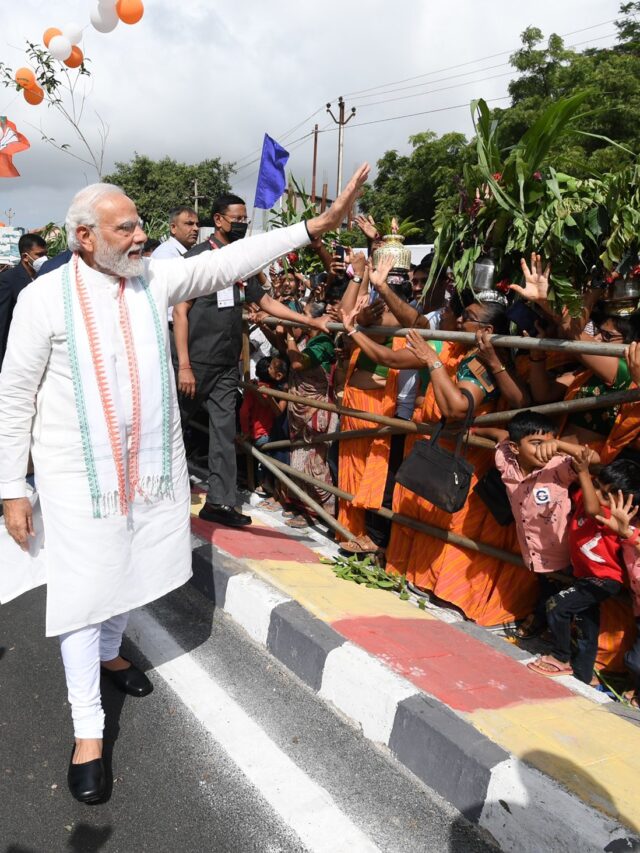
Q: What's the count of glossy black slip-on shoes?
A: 2